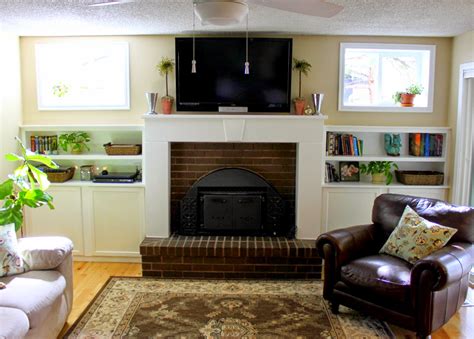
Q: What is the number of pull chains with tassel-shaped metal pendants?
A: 2